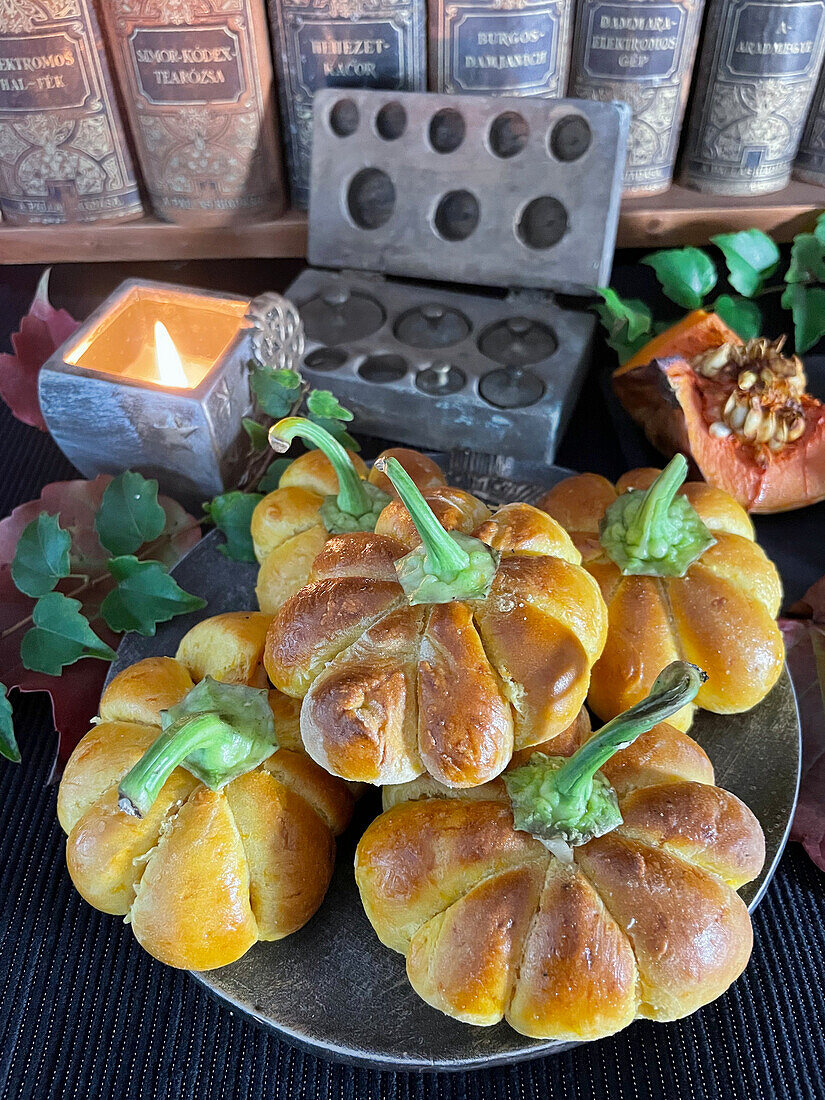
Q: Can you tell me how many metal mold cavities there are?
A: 15